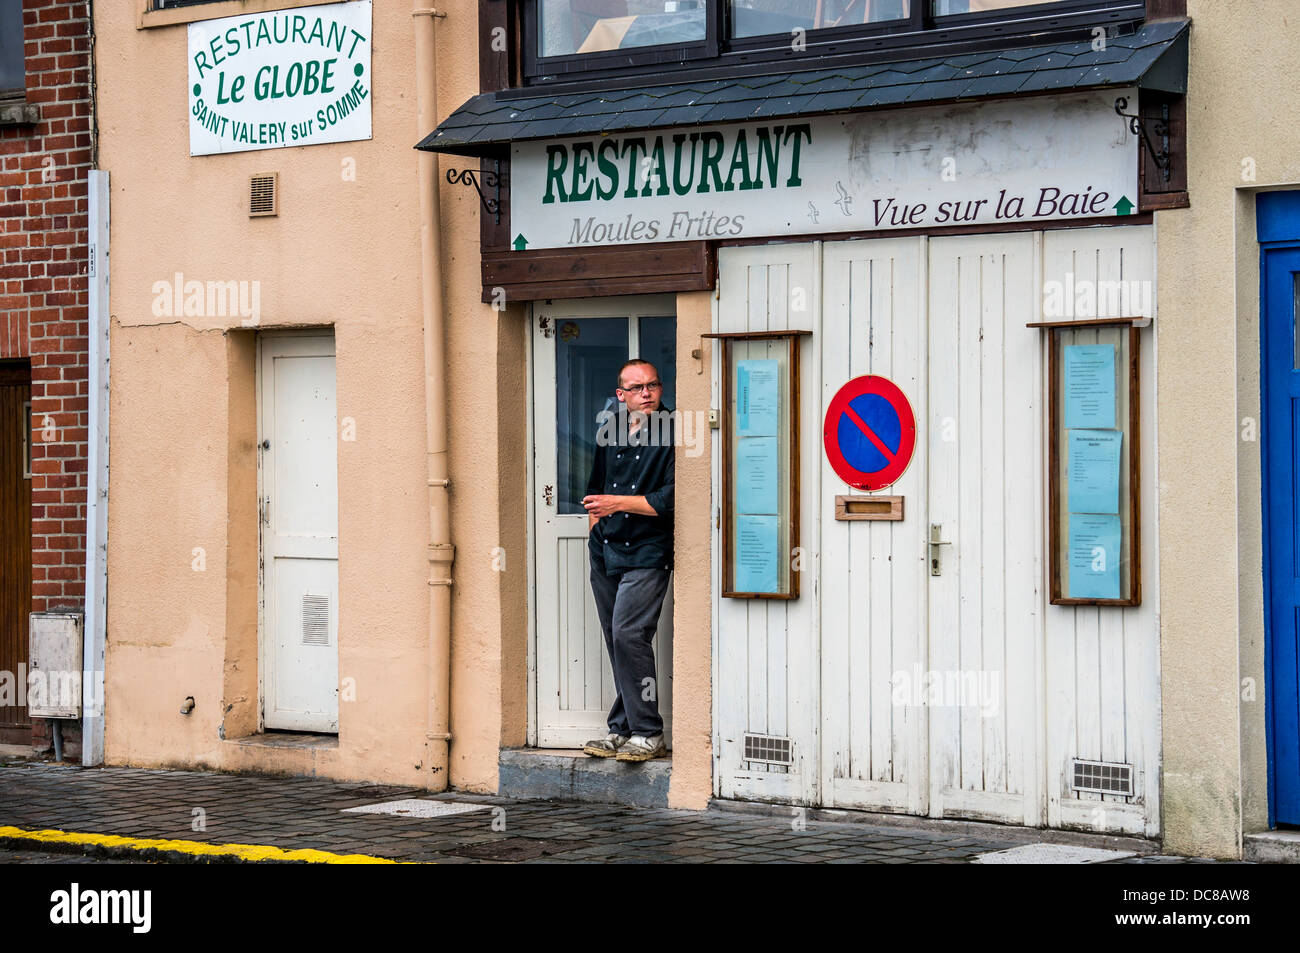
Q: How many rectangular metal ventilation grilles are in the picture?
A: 4